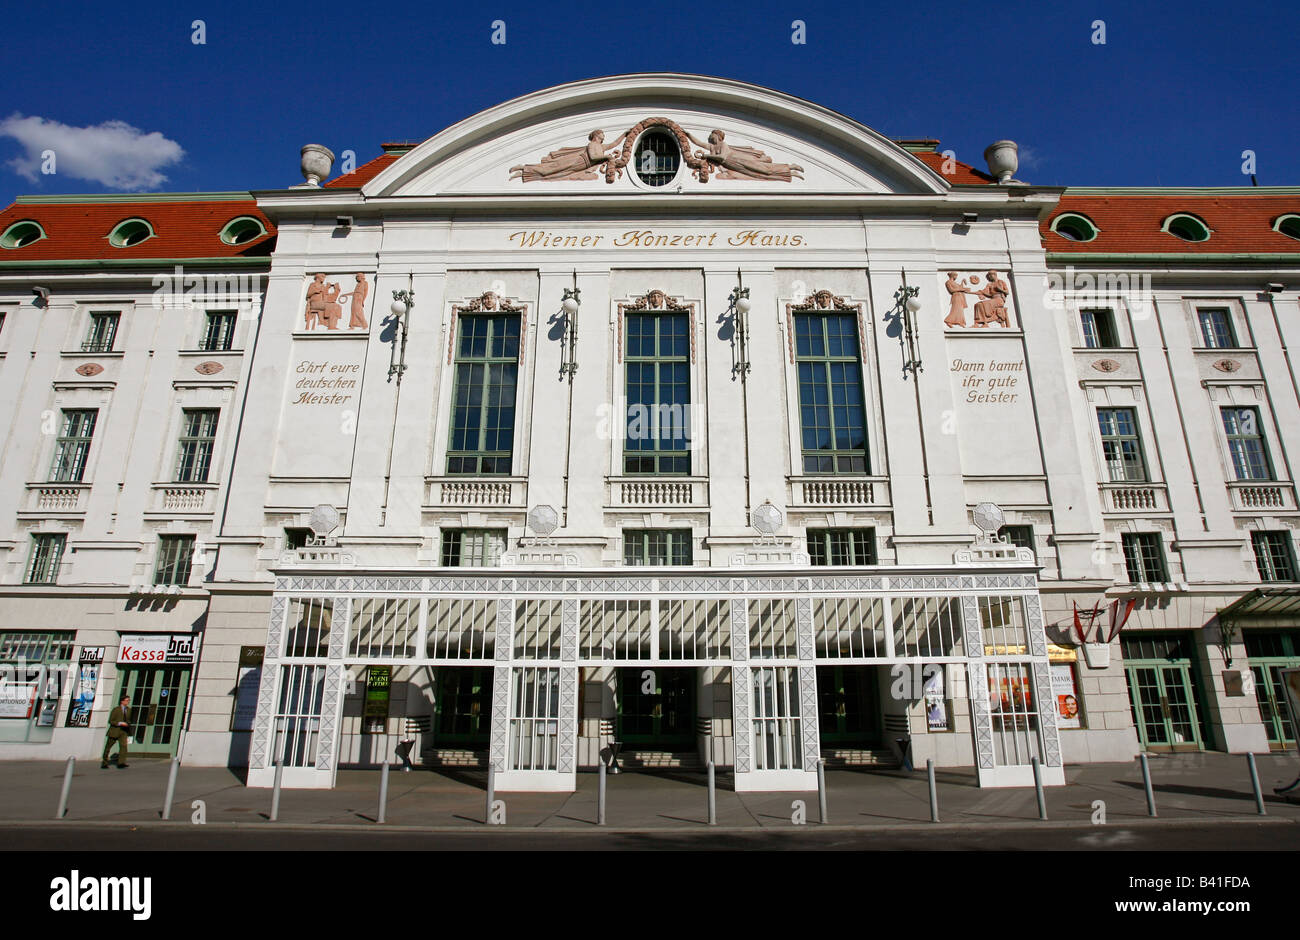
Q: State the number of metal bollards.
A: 12